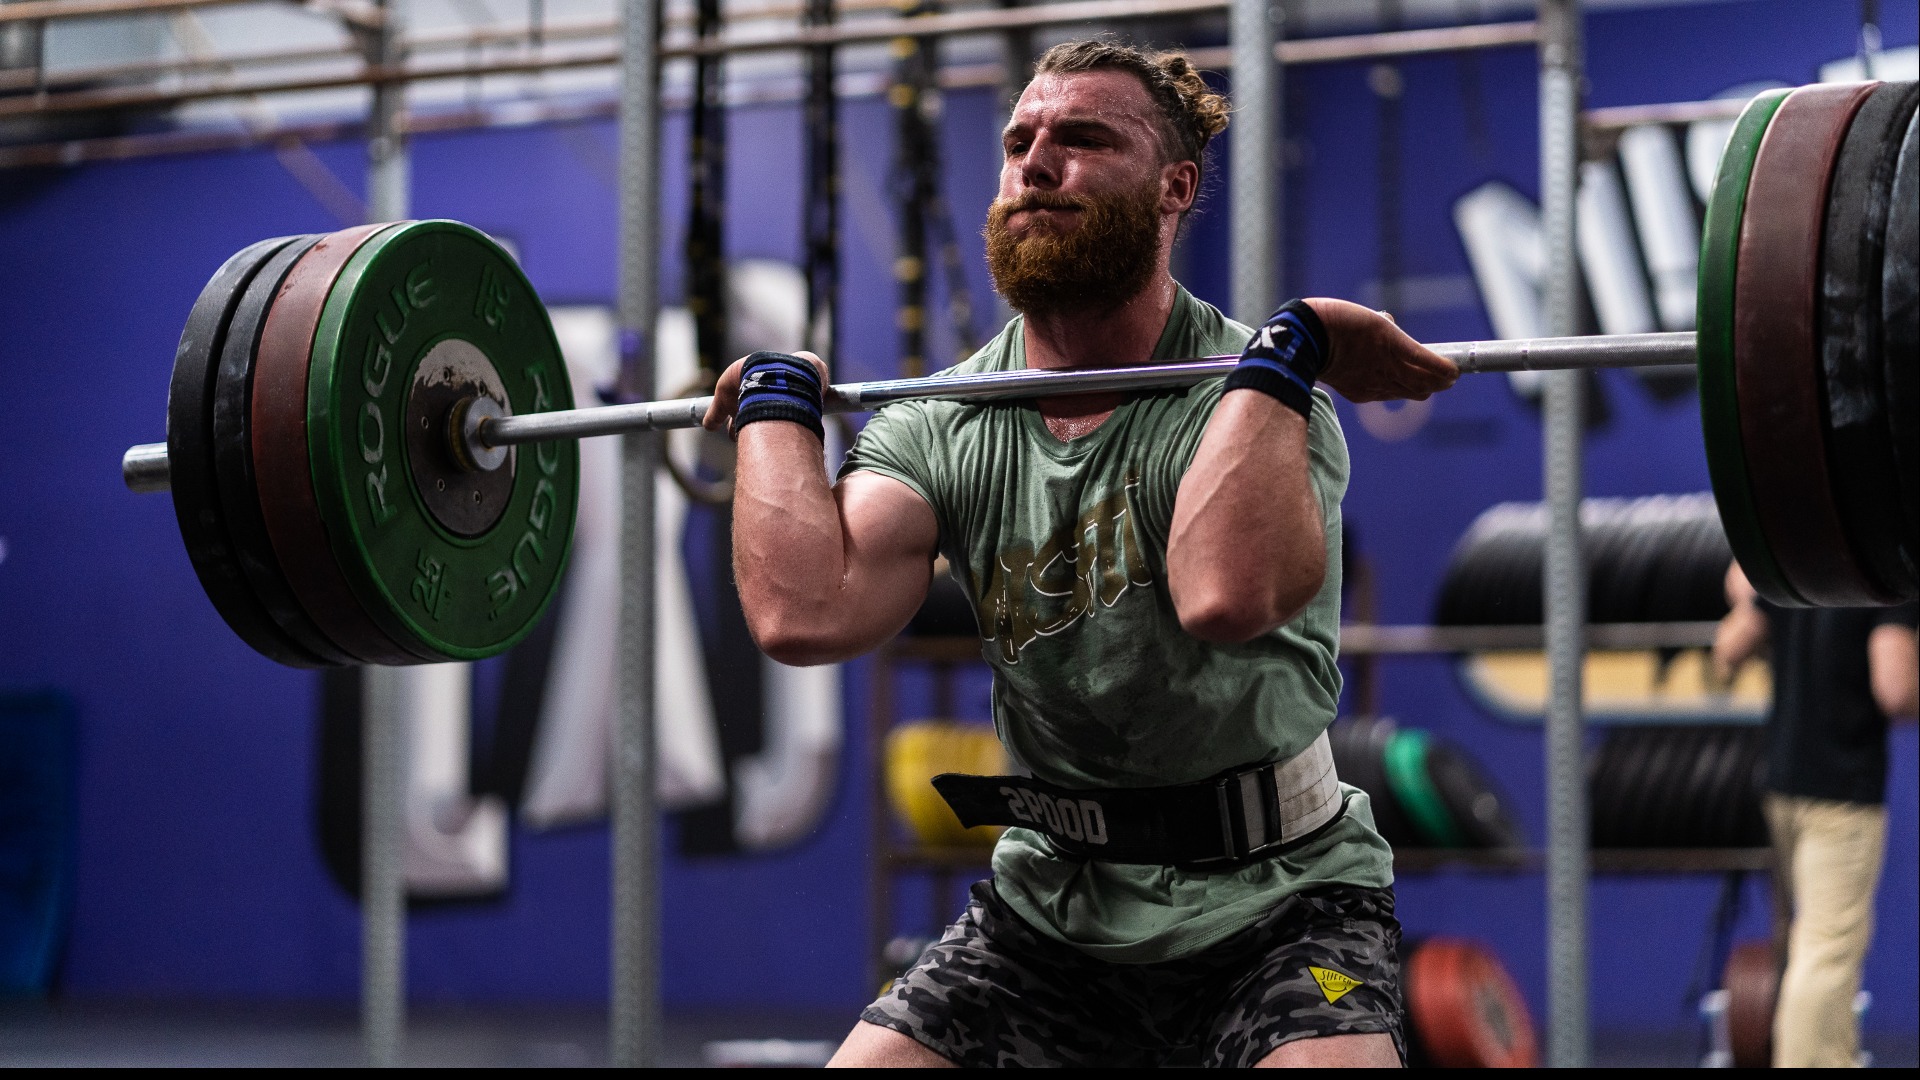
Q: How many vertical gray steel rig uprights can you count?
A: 4